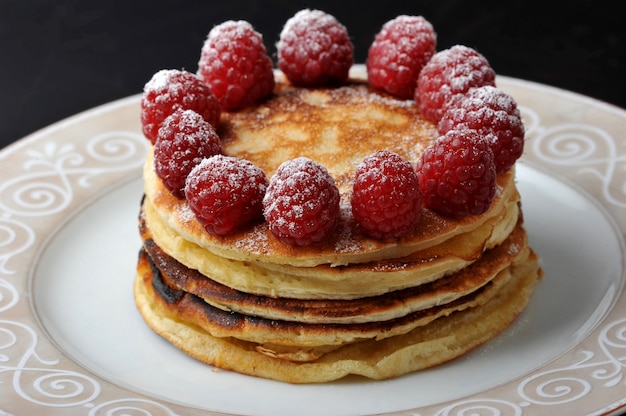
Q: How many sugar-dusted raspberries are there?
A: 11